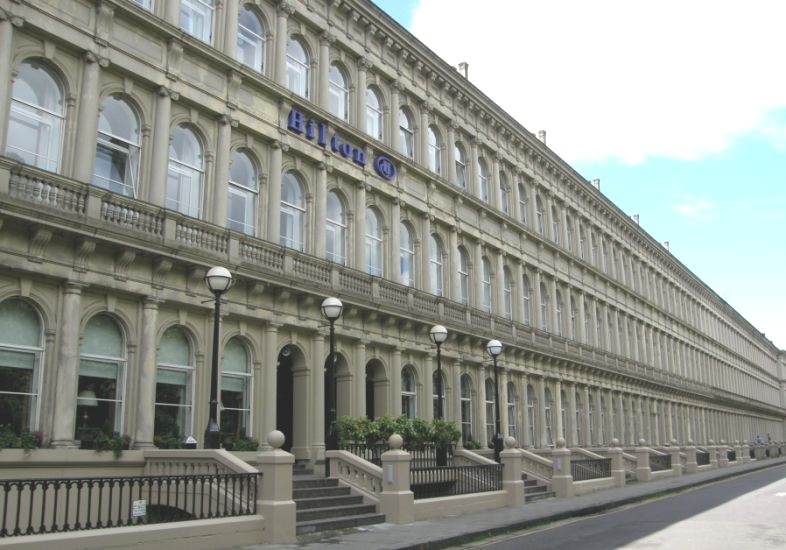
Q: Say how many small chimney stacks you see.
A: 5